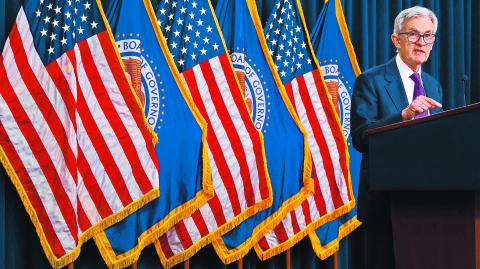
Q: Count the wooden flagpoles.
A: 6